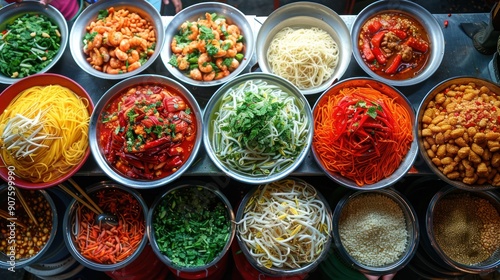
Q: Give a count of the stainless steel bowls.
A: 15